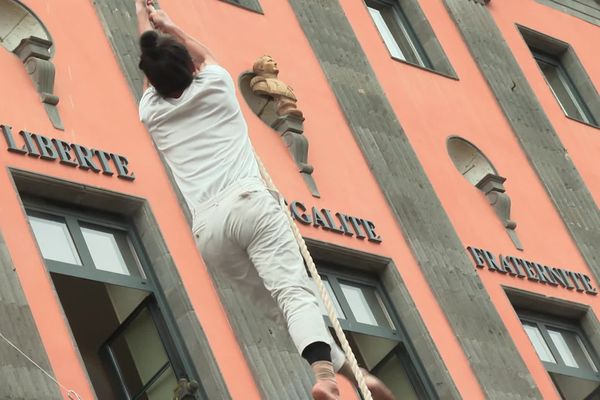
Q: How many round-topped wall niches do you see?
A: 3